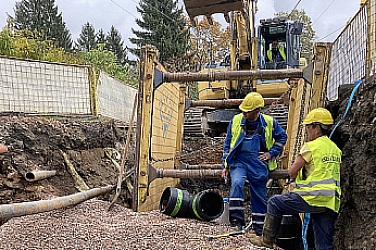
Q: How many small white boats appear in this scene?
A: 0